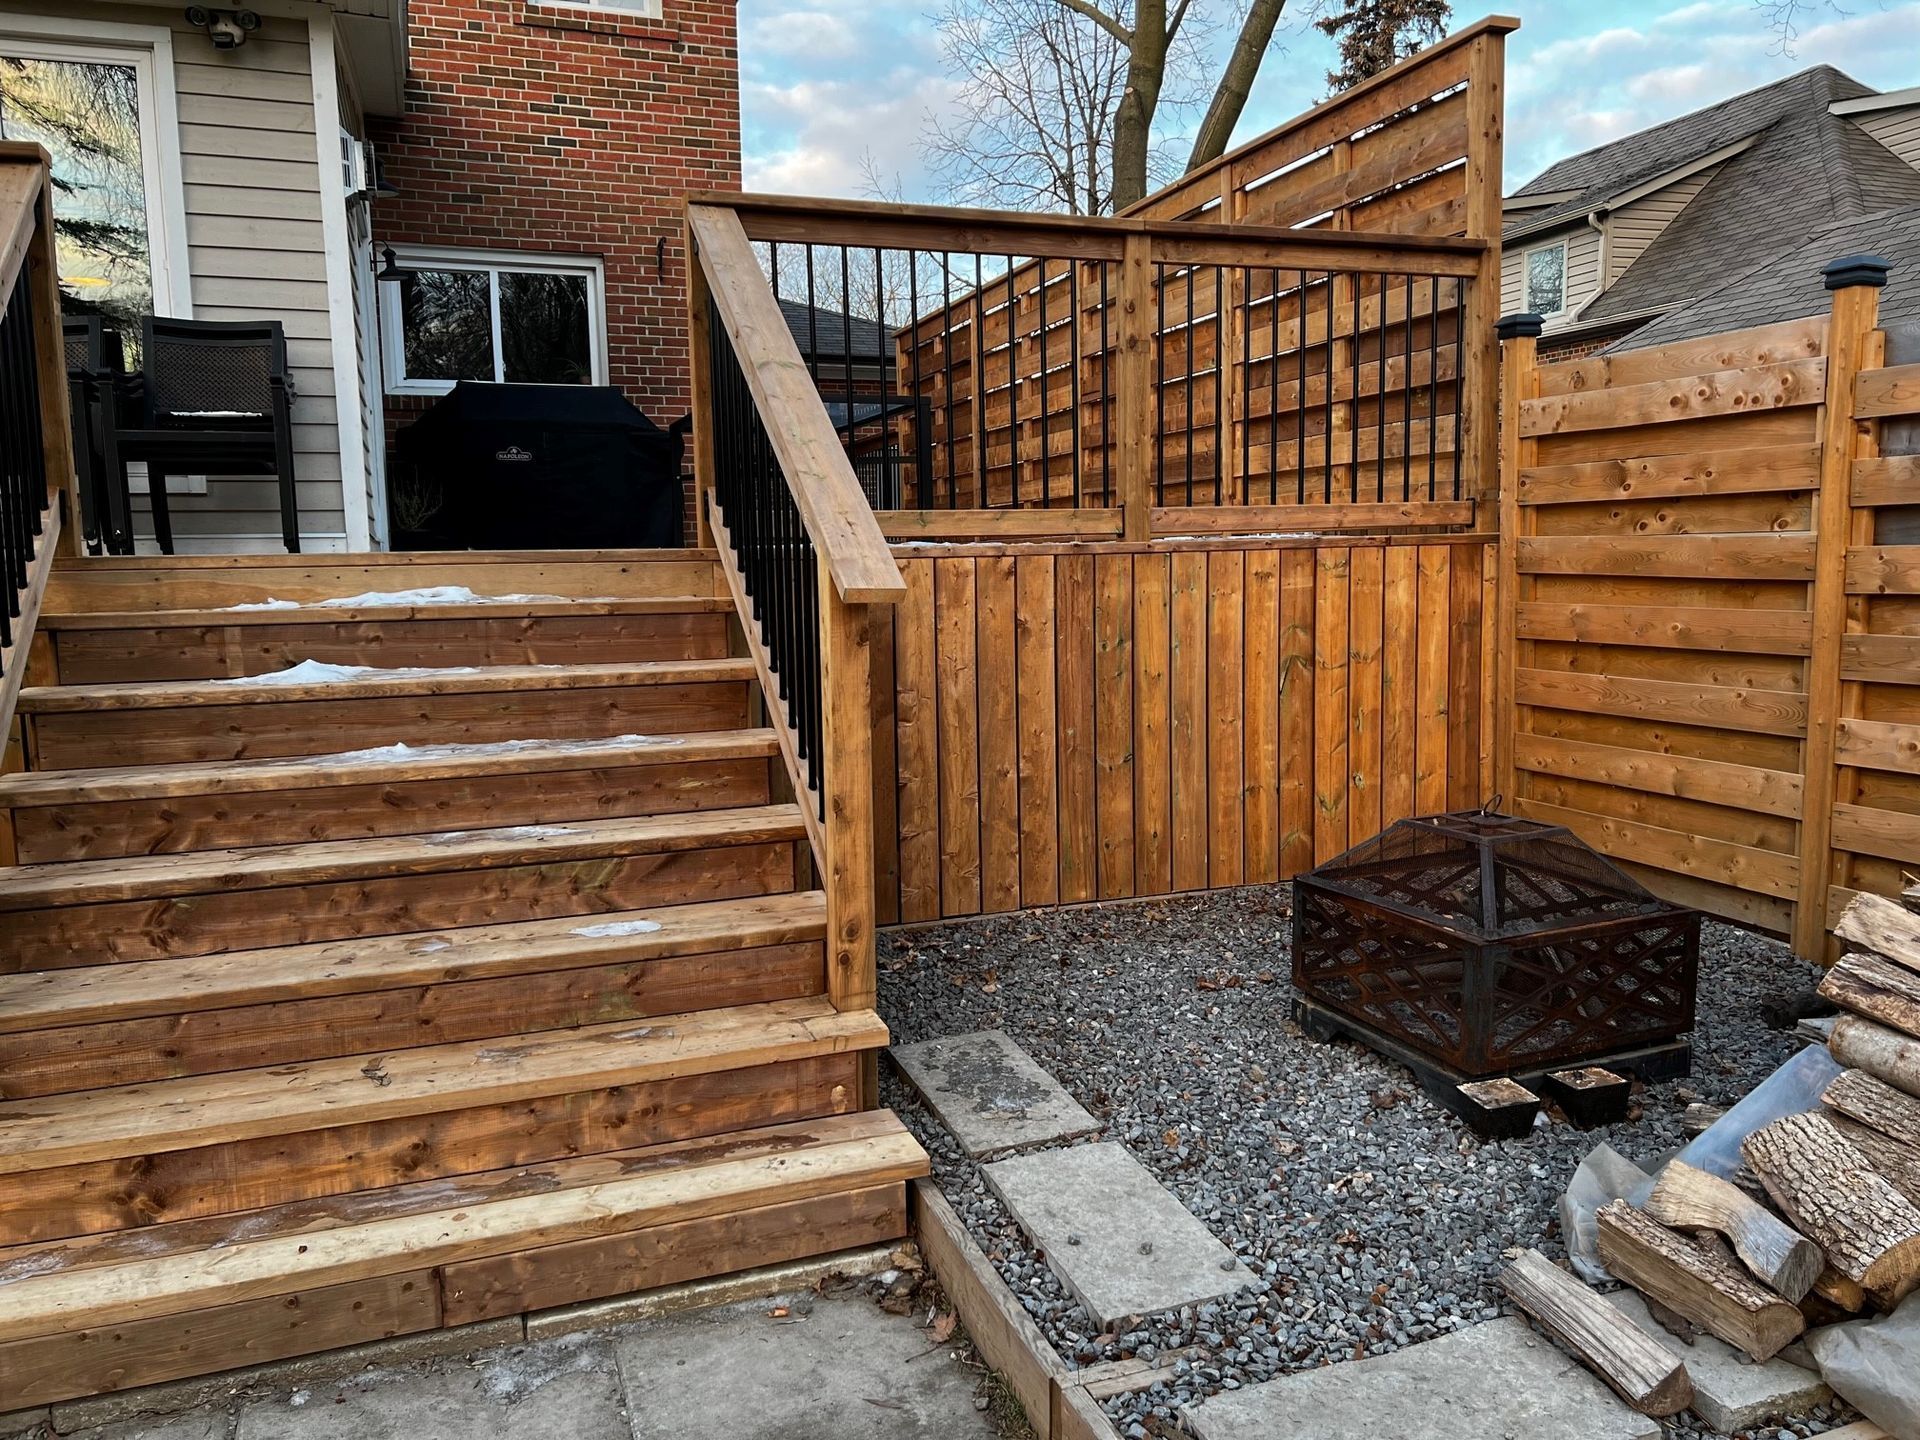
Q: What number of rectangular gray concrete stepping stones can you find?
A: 4